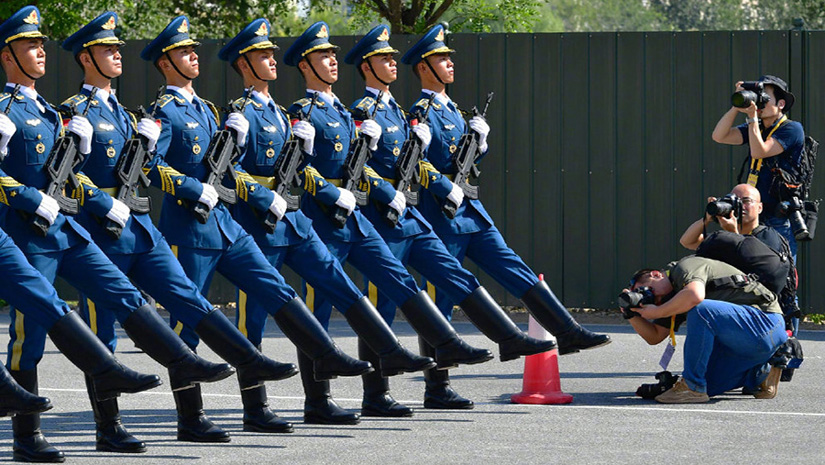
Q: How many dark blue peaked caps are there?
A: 7